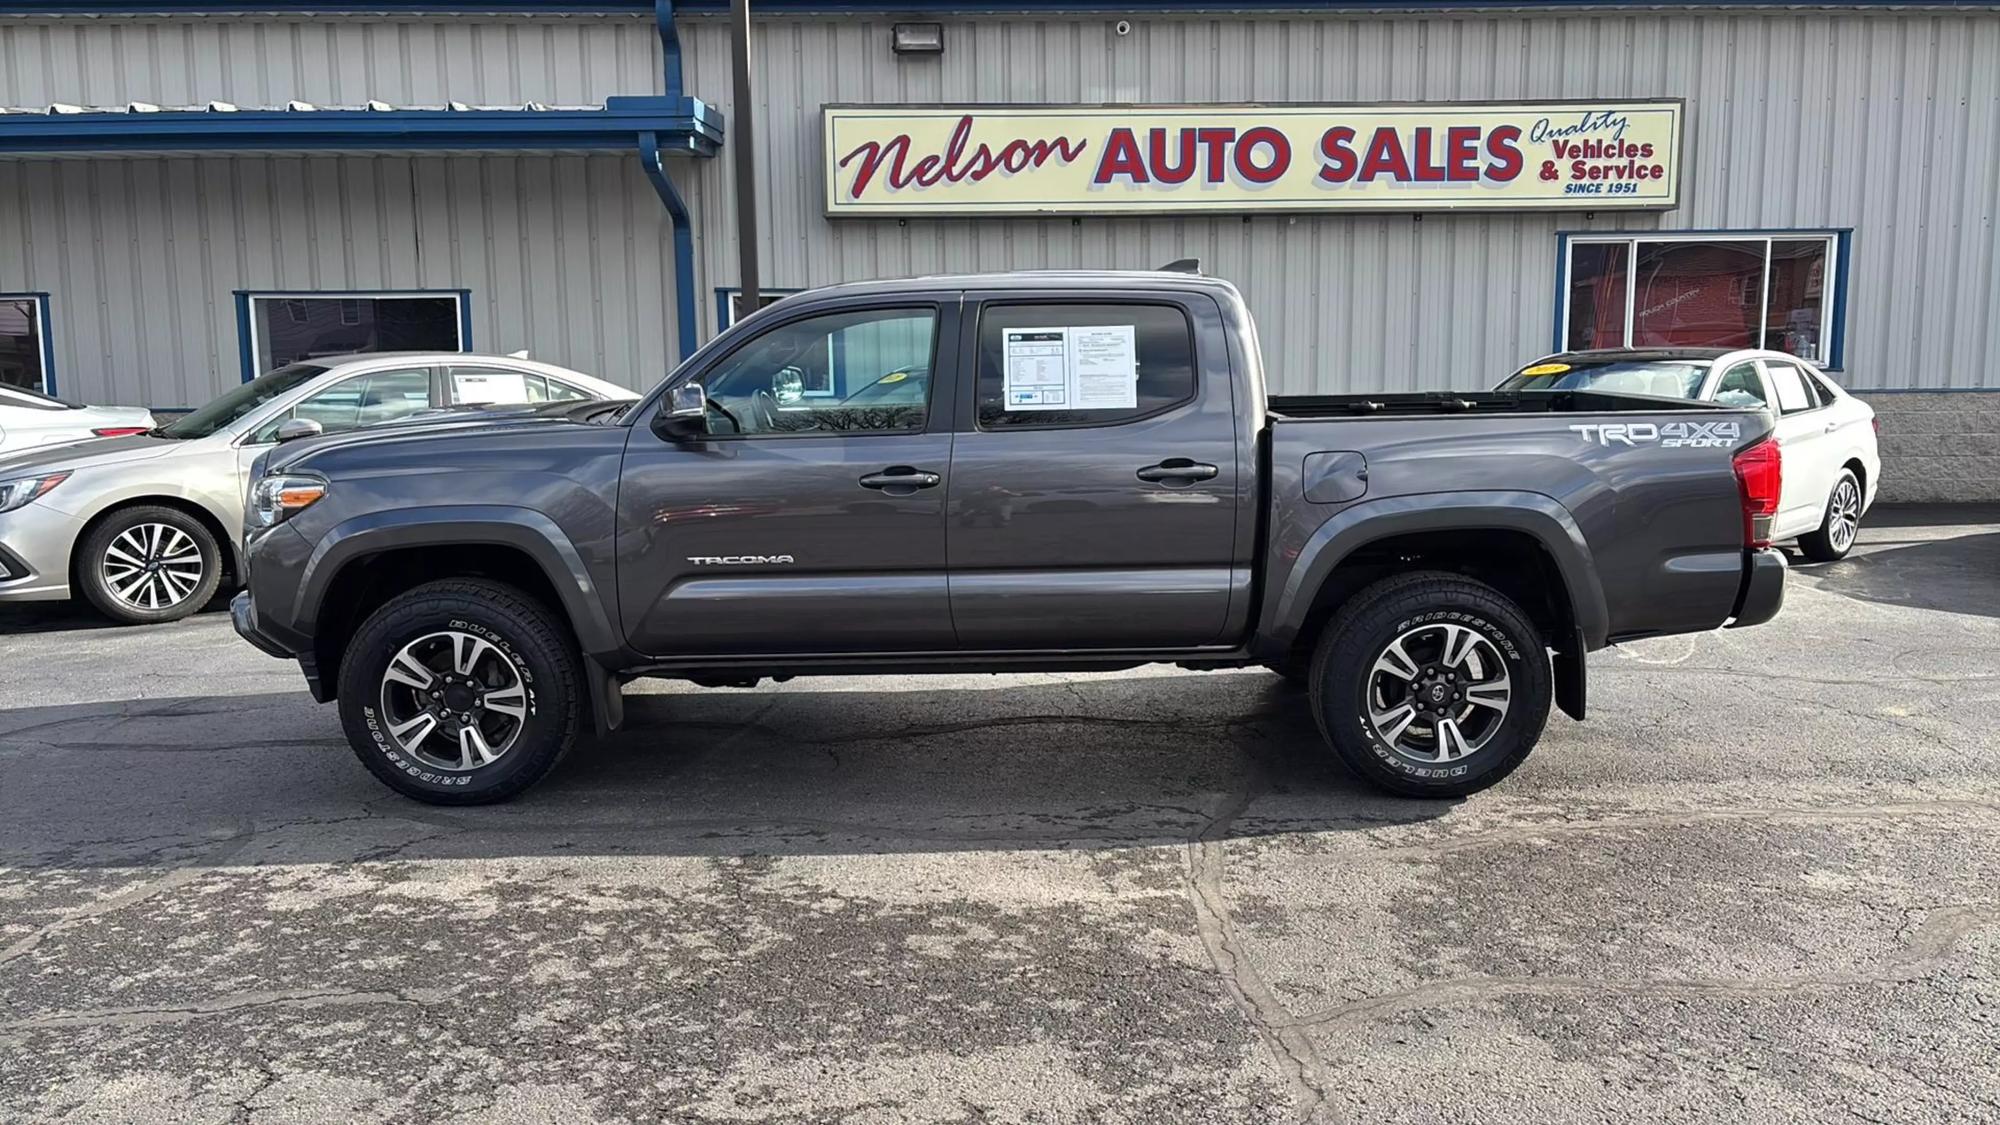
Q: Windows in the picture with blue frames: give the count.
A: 4